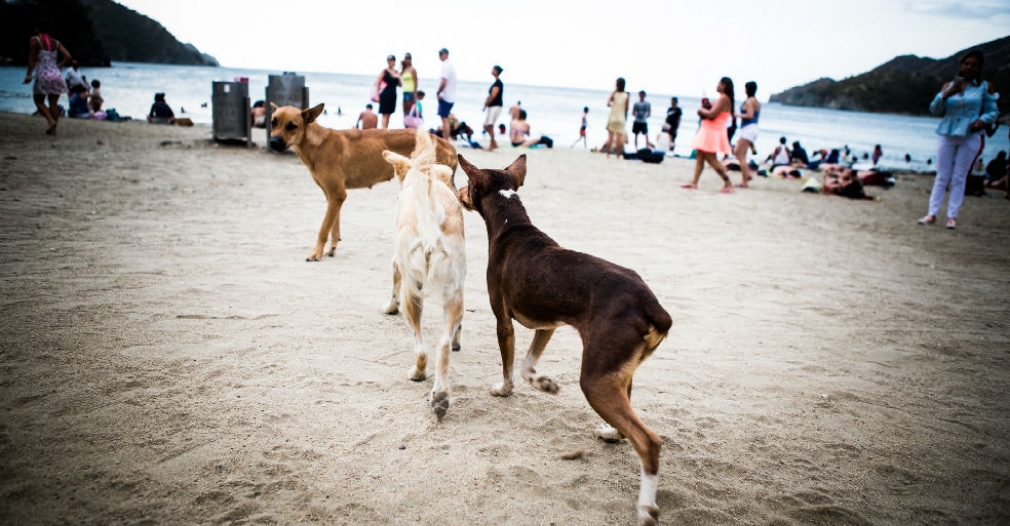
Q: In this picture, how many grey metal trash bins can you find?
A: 2